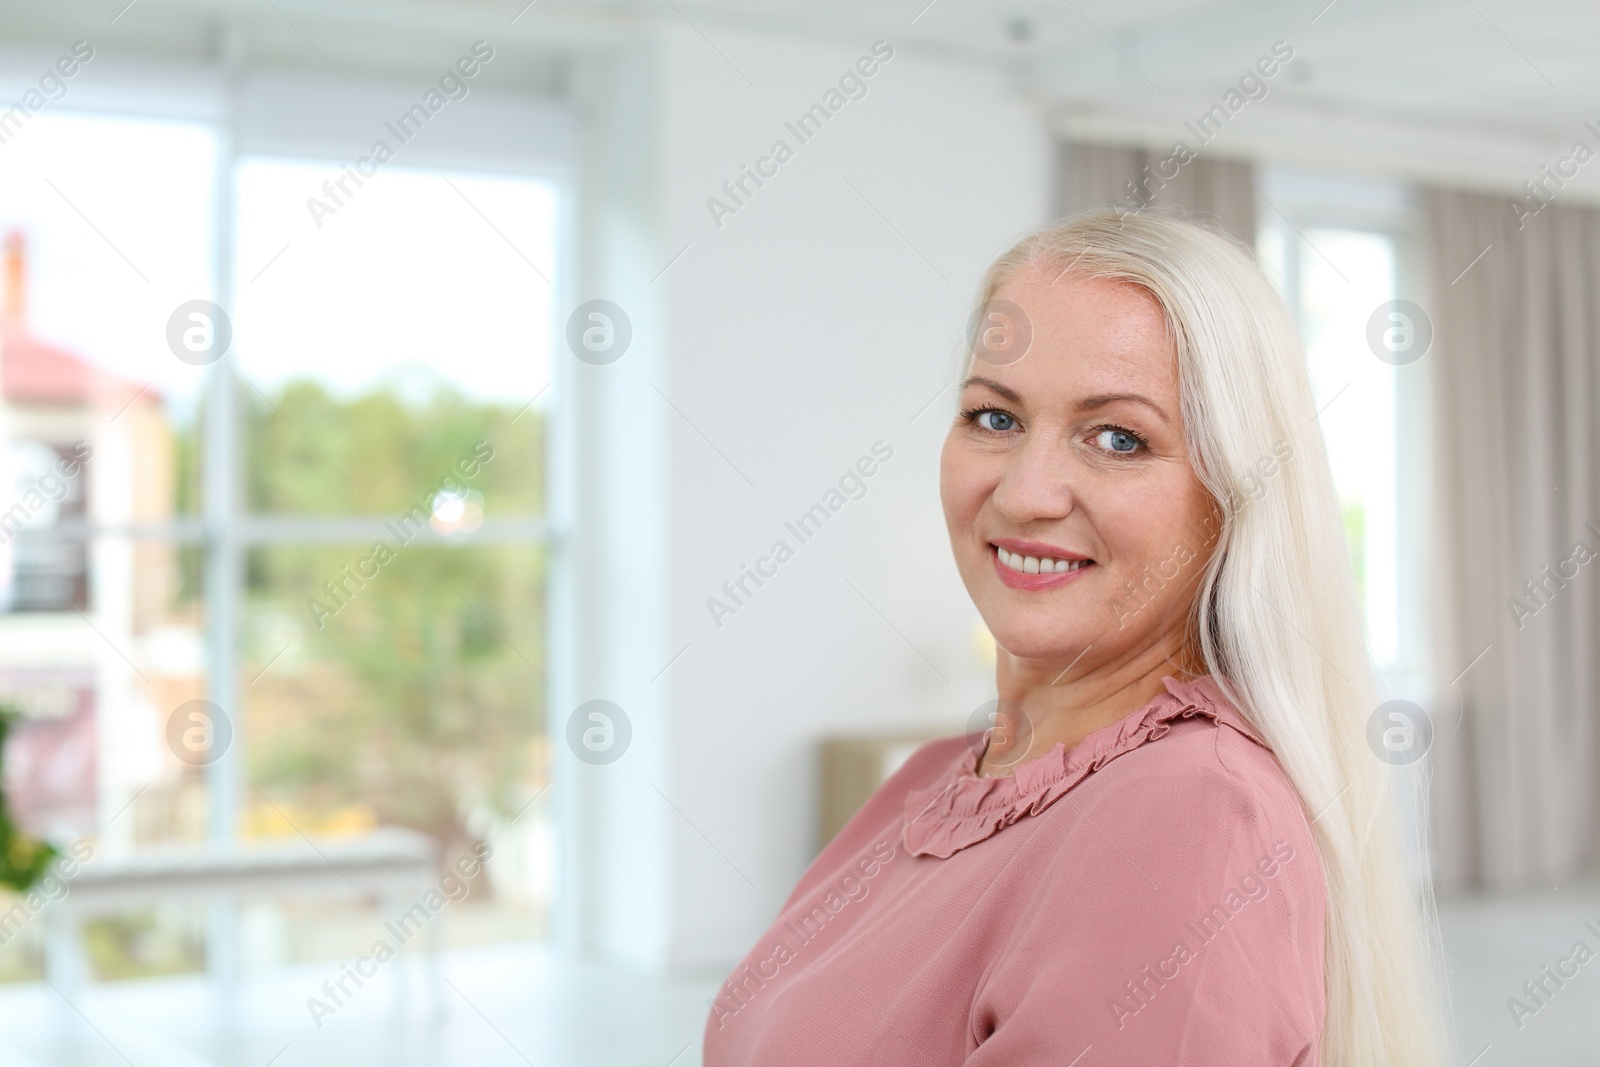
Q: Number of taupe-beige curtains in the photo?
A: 2